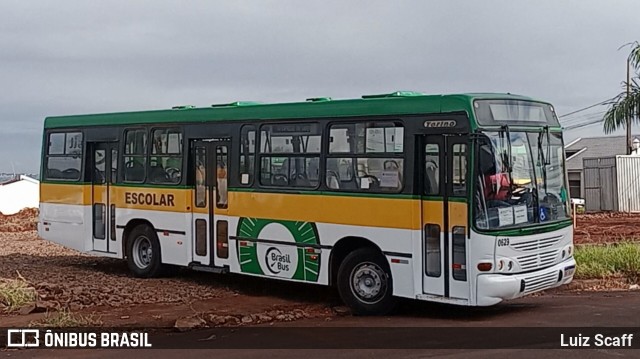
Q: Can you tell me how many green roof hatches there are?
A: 4